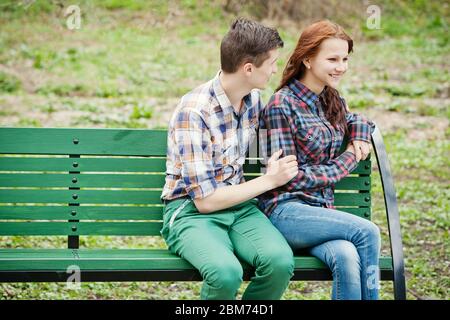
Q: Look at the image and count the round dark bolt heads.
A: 10